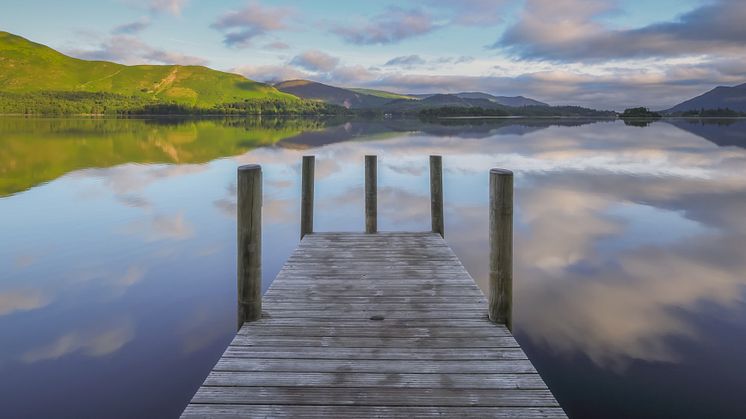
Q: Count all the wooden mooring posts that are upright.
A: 5